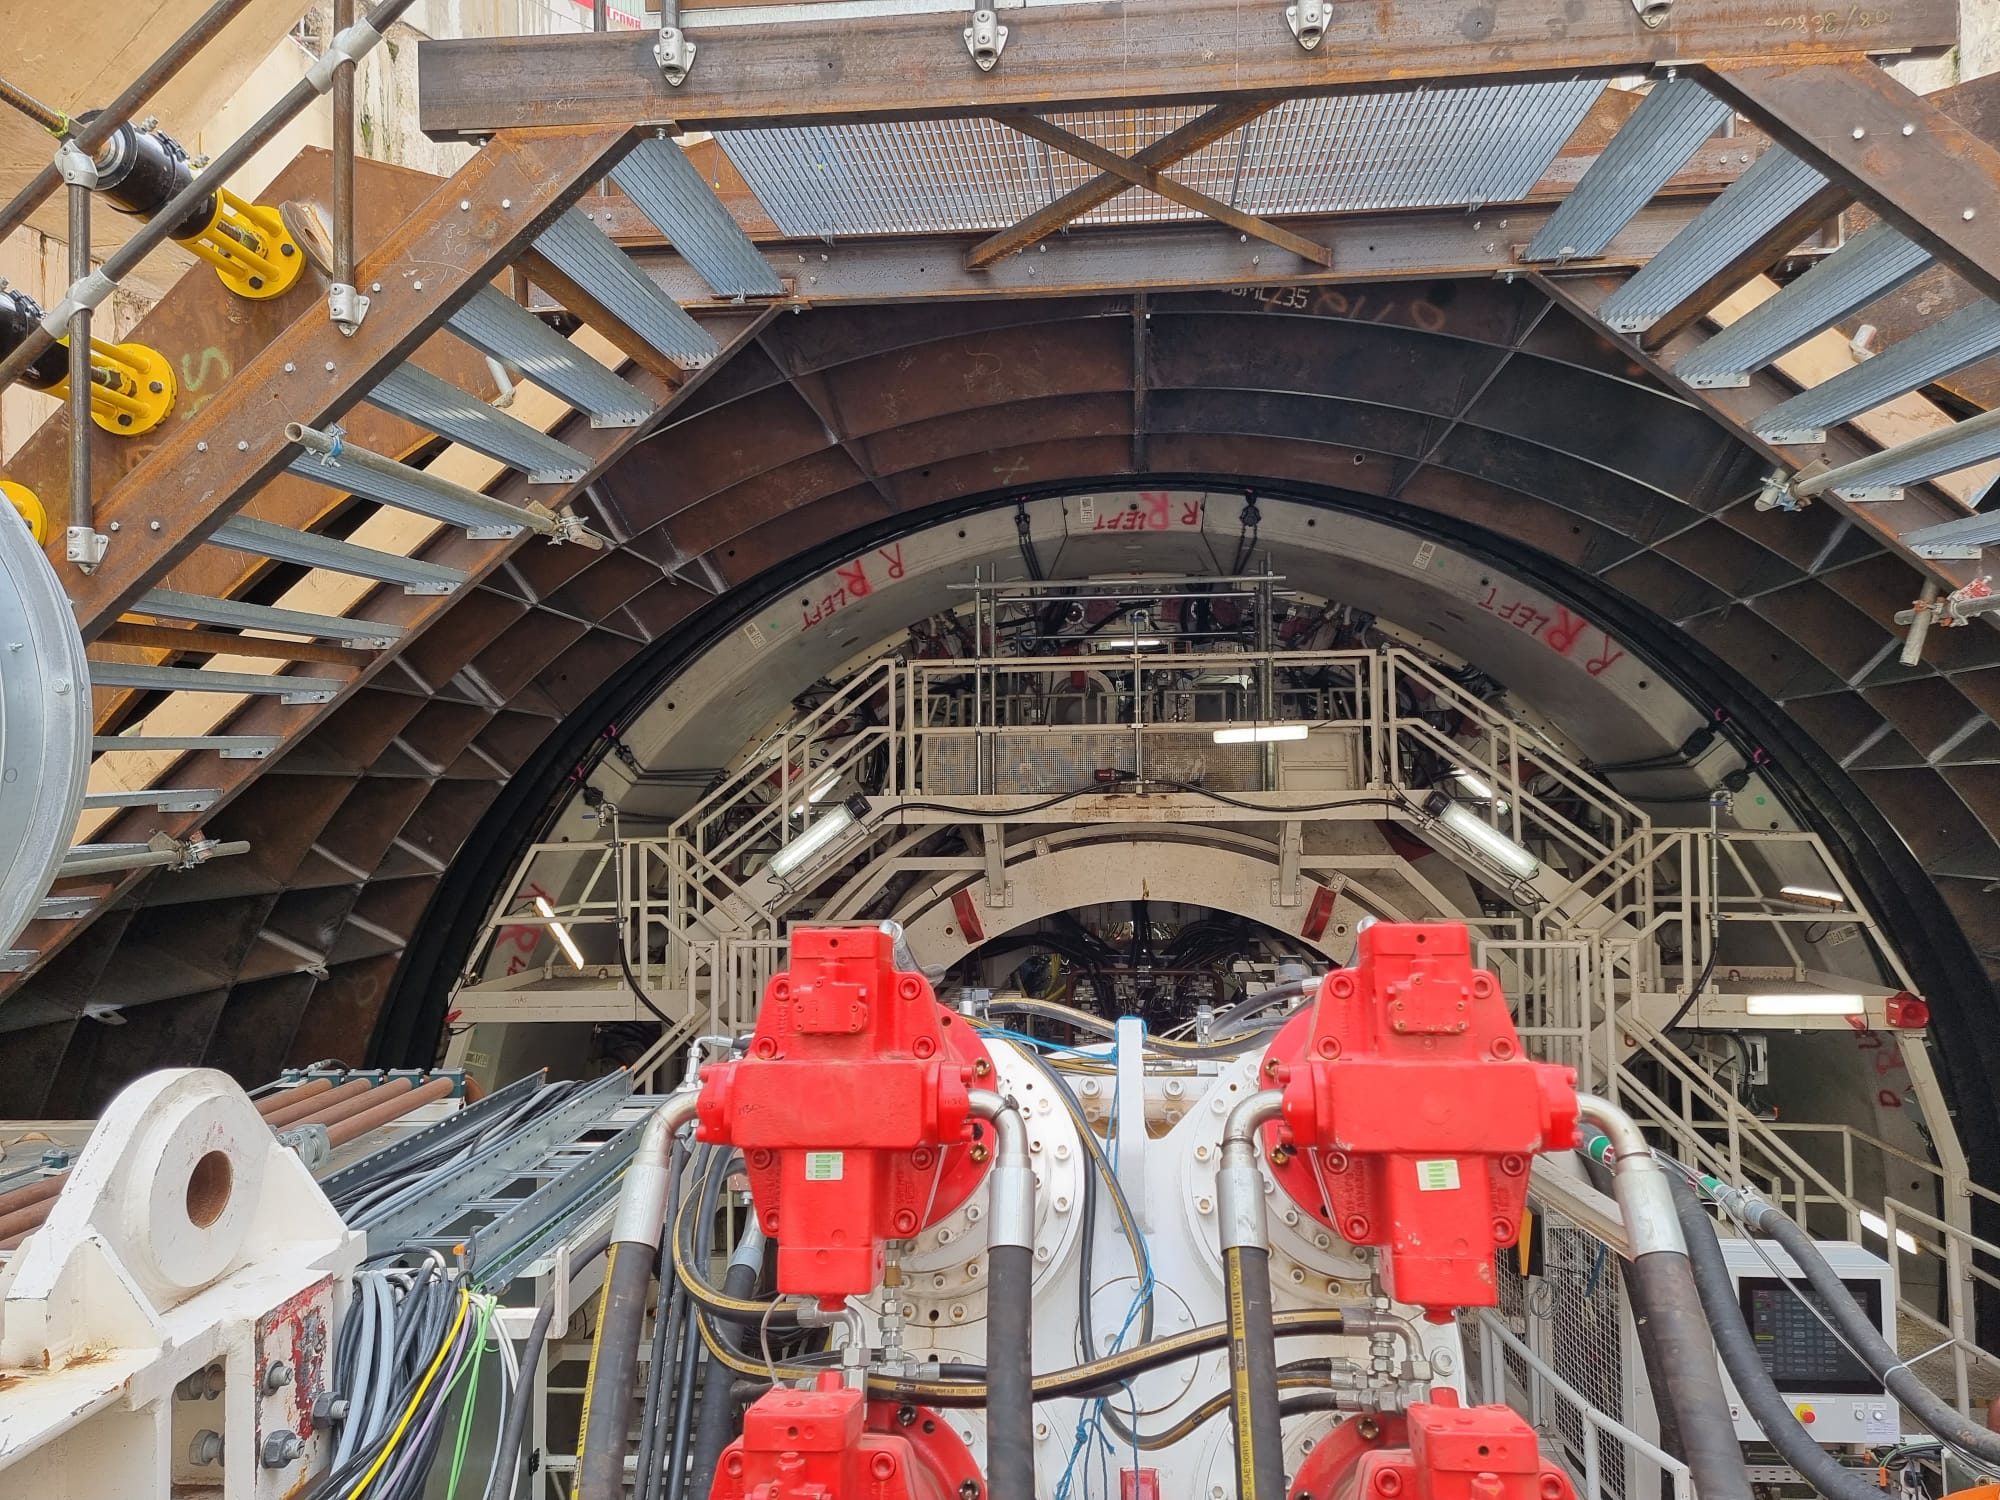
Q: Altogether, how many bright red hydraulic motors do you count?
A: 4